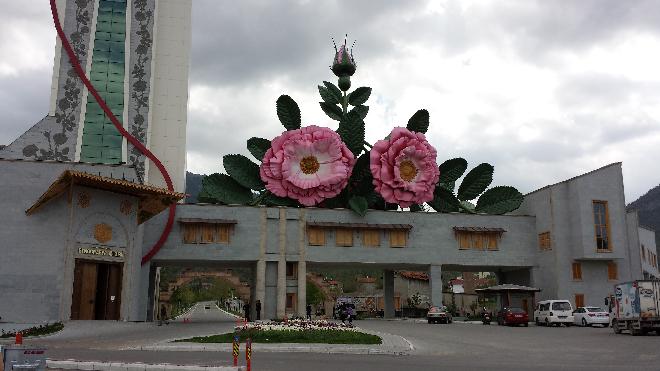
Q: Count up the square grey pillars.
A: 2